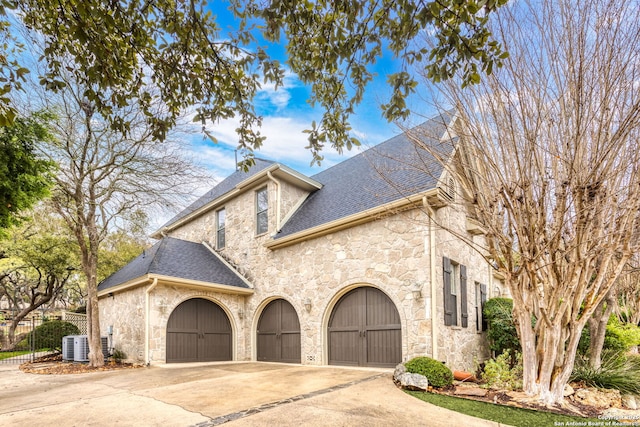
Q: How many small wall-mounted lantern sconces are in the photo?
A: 4